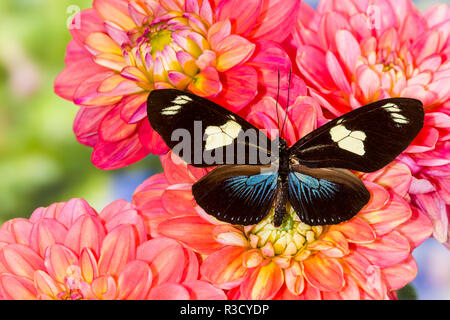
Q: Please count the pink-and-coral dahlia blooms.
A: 4